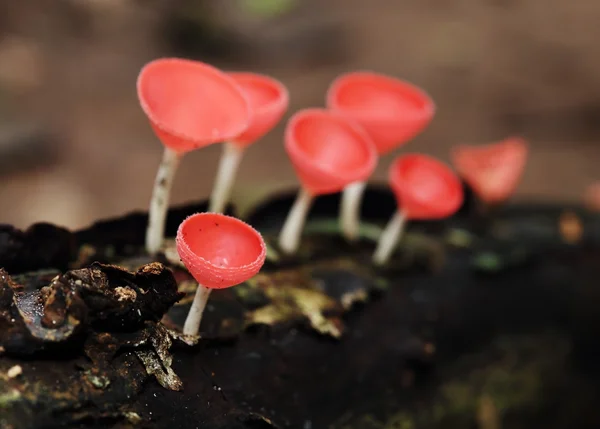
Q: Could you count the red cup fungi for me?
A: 7